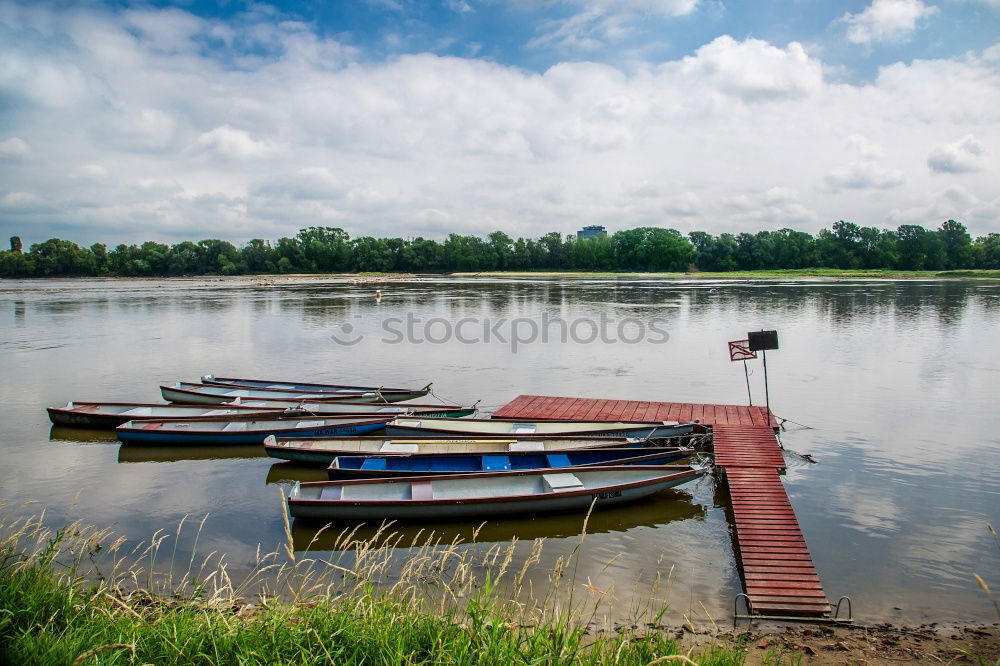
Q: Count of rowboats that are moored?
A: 9